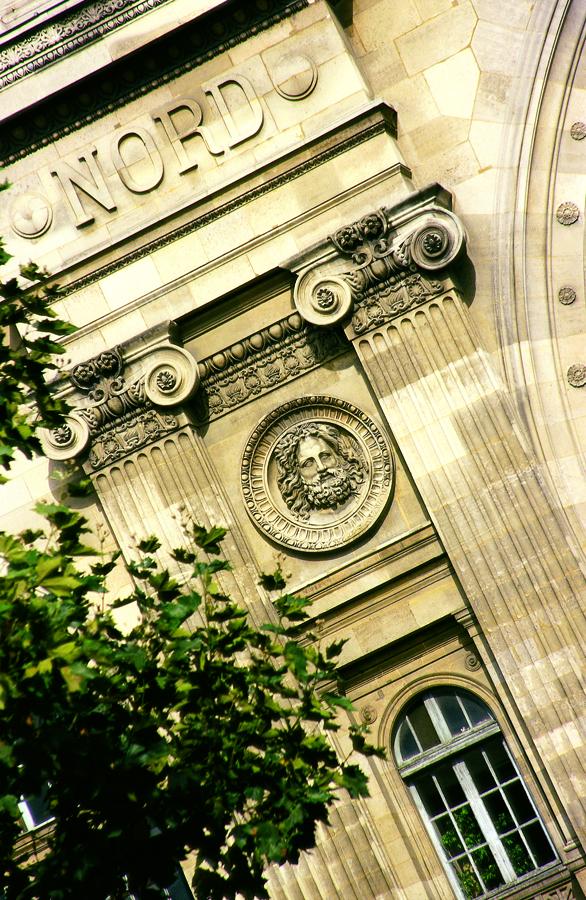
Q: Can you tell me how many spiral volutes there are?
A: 4